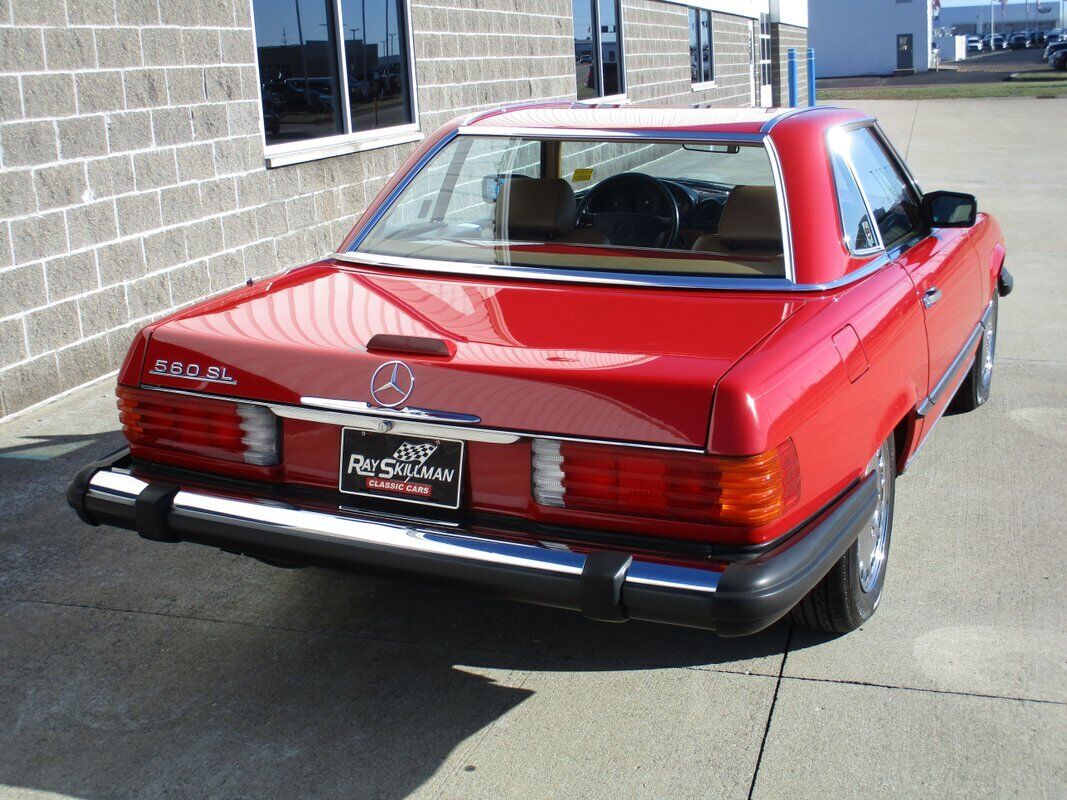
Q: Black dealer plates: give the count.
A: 1